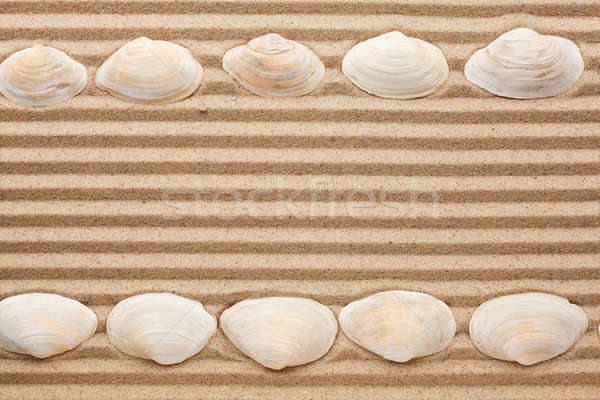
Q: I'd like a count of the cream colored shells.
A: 10